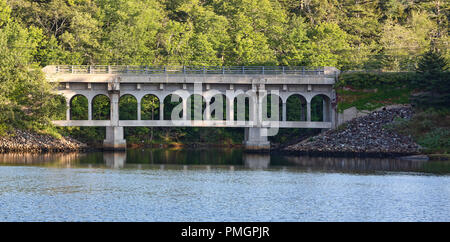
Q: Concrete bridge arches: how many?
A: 12